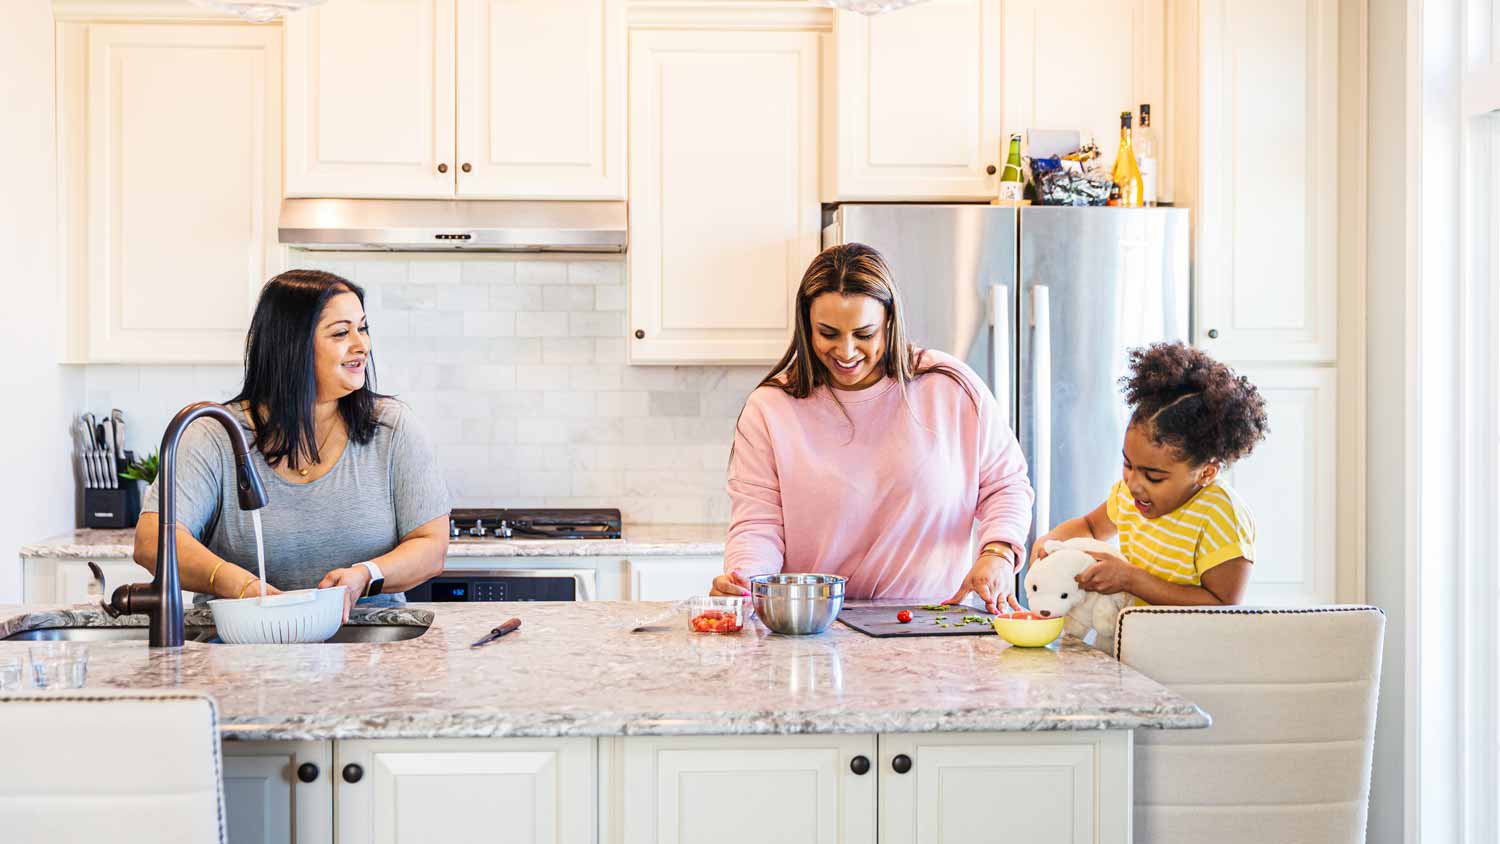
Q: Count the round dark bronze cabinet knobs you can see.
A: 9